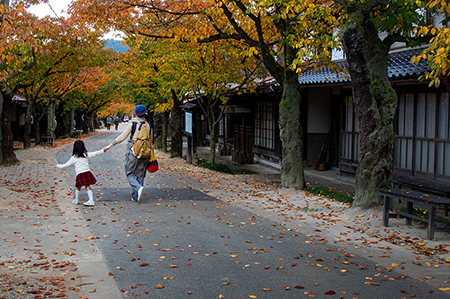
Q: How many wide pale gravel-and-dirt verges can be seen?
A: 2